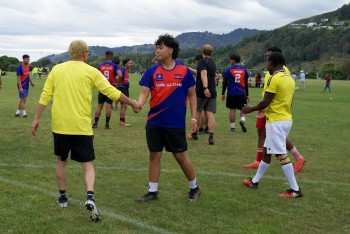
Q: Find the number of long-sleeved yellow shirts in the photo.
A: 1